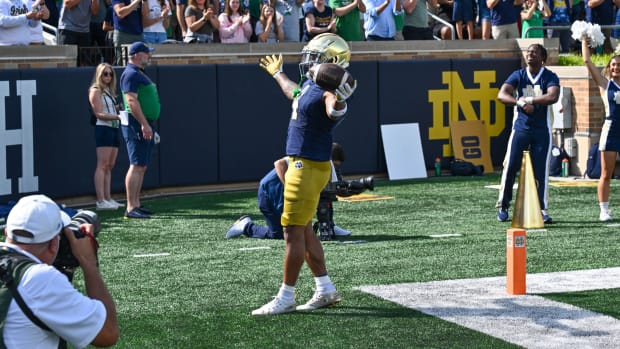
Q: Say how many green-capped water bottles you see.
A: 0